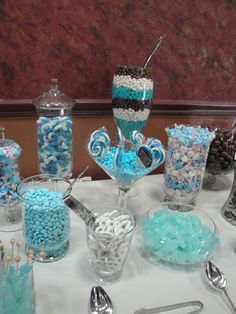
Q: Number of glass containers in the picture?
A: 11